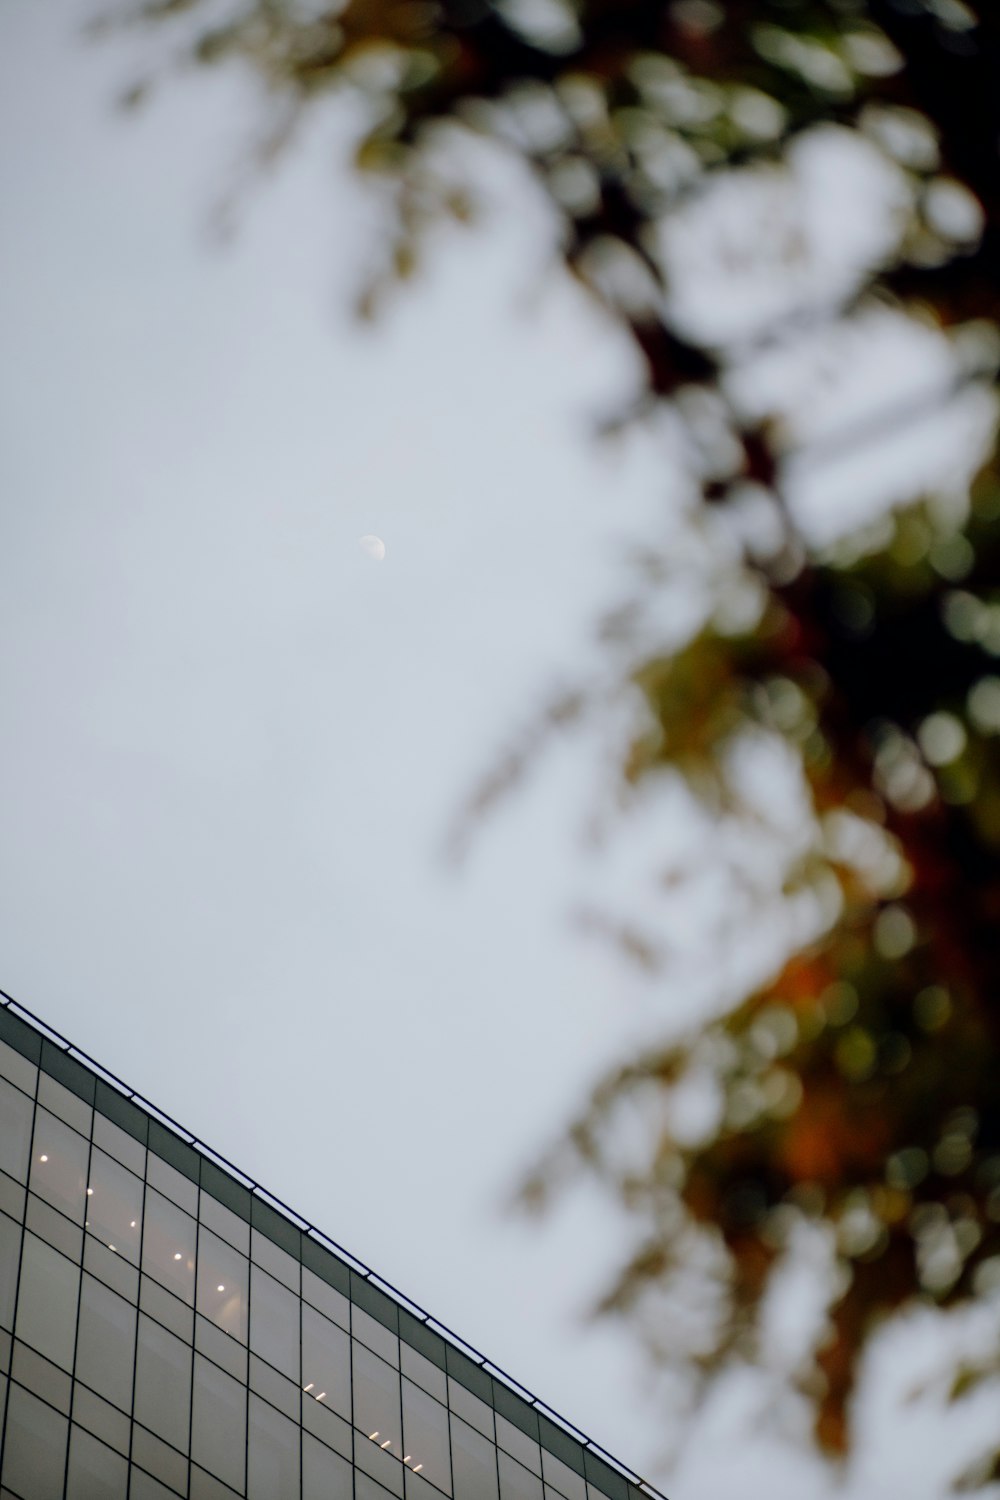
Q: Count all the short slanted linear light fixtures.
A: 6